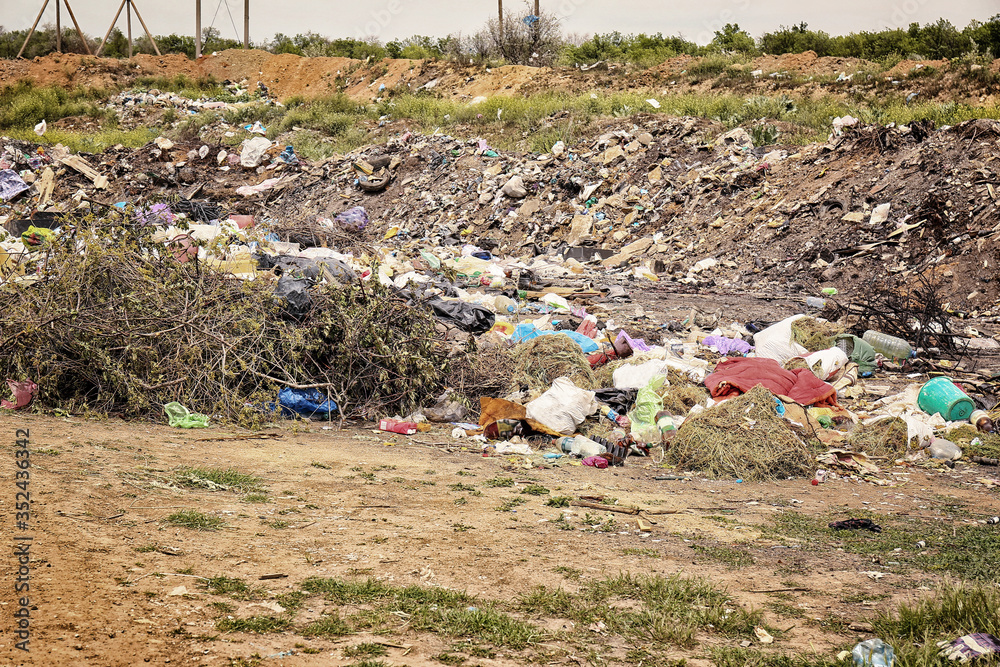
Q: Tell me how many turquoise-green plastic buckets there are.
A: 1